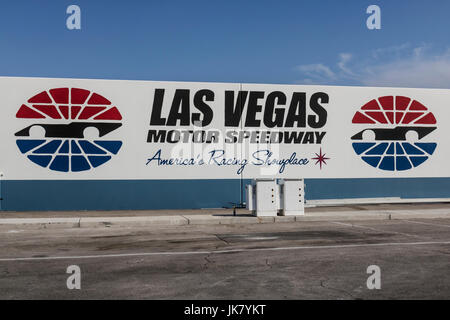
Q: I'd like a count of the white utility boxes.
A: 2